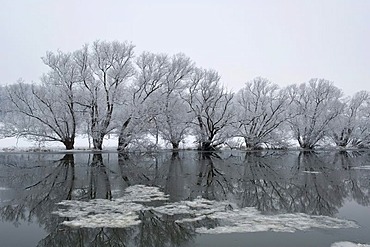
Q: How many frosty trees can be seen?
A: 8